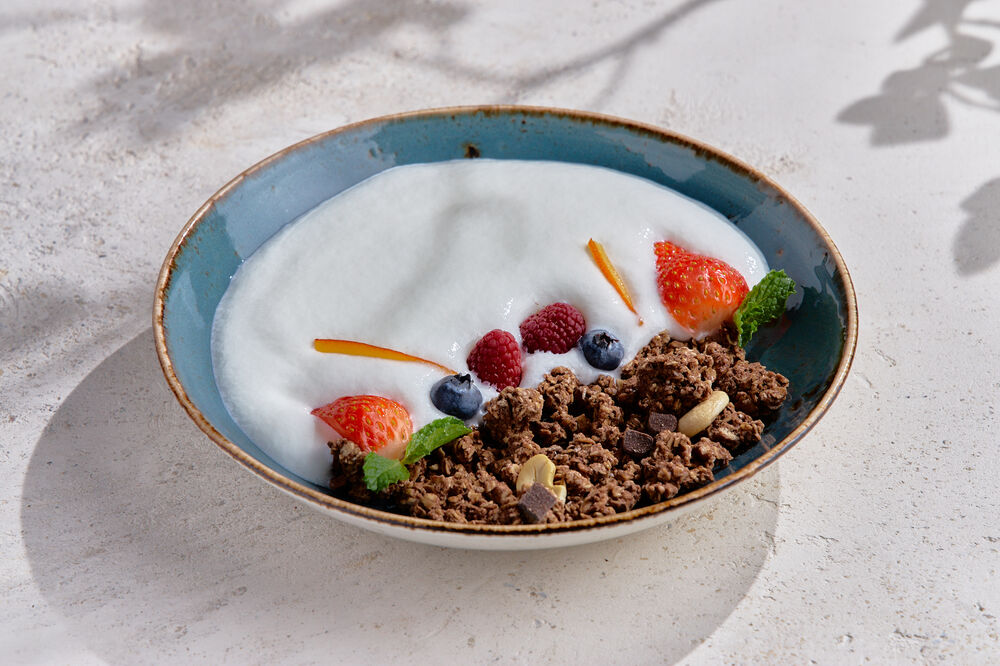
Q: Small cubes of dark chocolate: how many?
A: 3